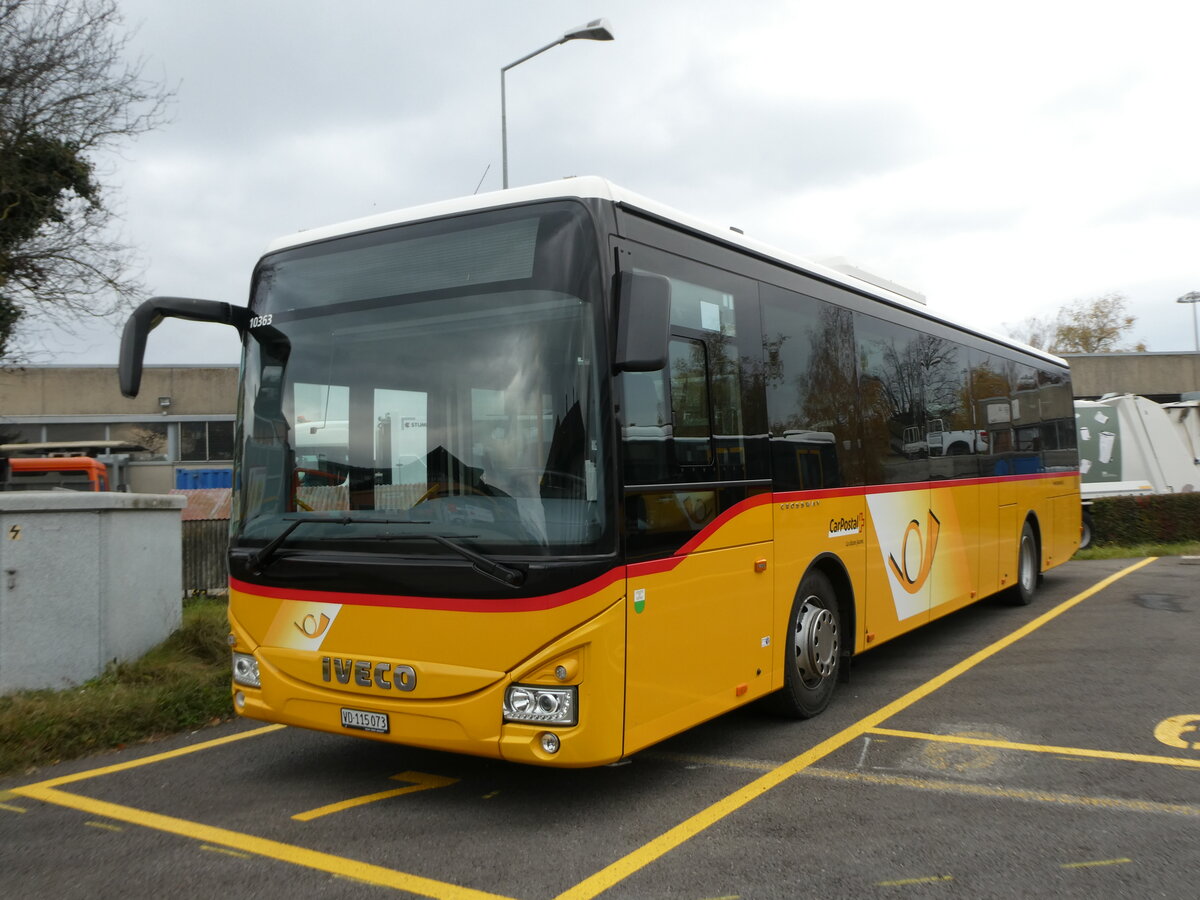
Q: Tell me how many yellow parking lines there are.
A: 4